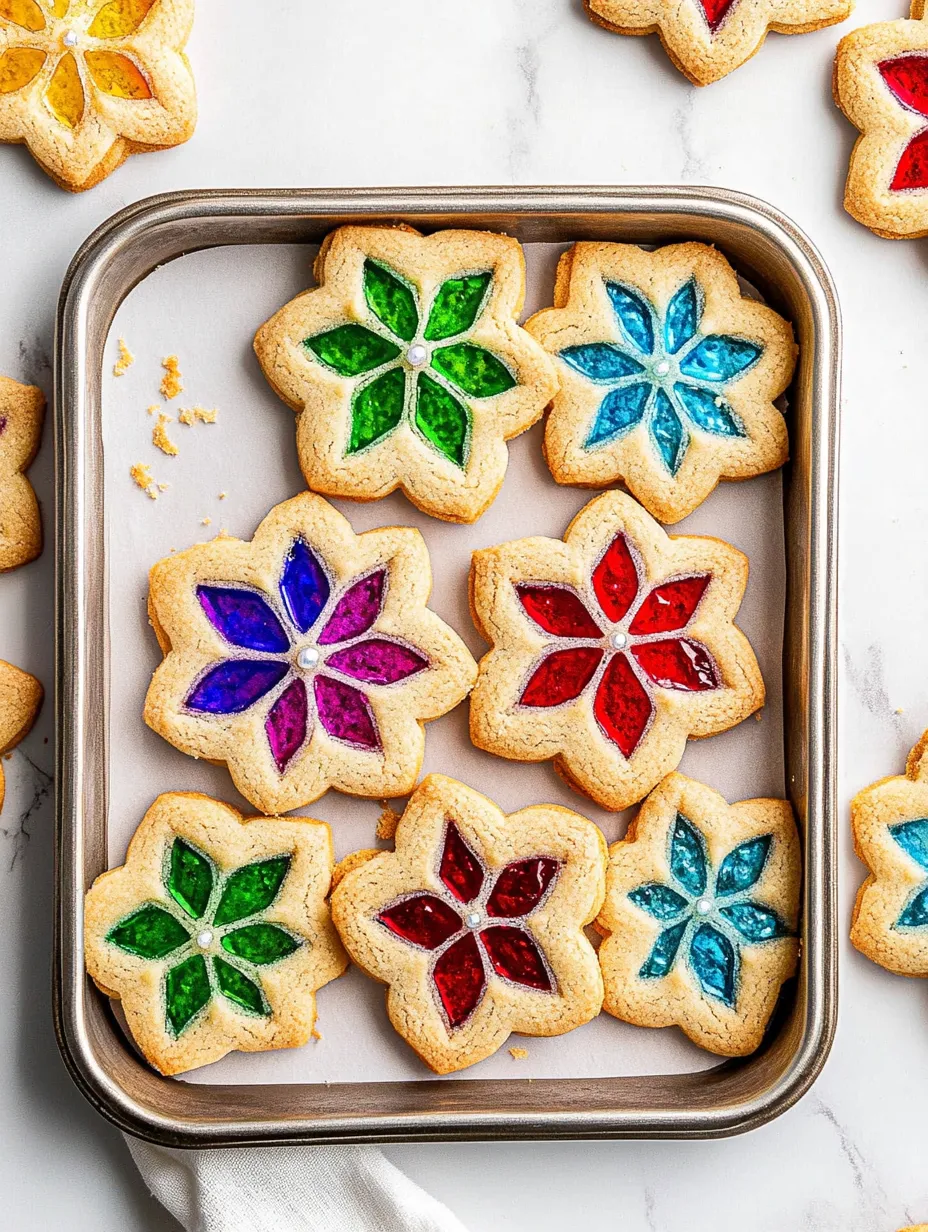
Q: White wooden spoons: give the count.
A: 0